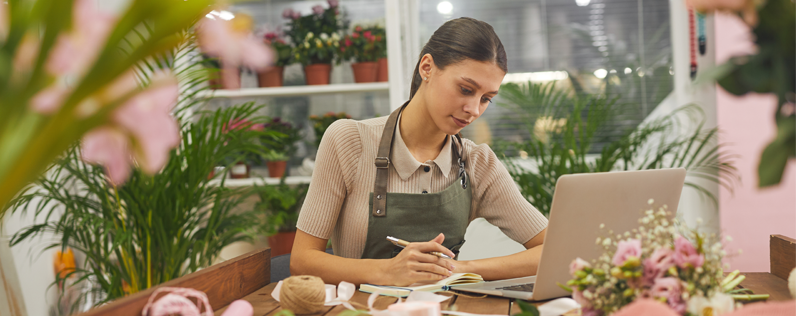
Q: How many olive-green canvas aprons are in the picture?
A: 1